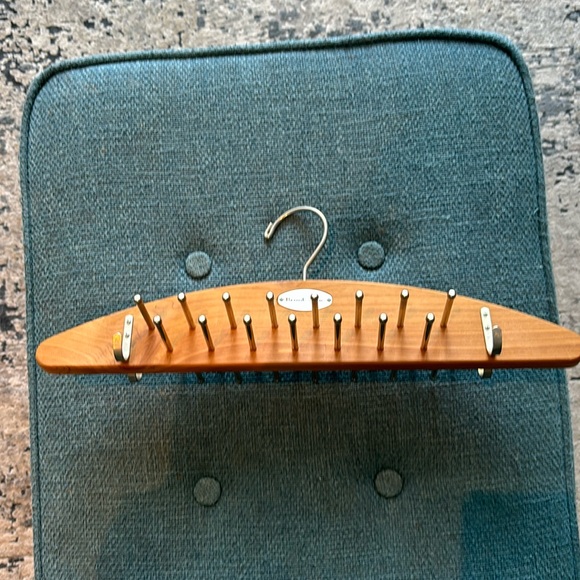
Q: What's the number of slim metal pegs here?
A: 15